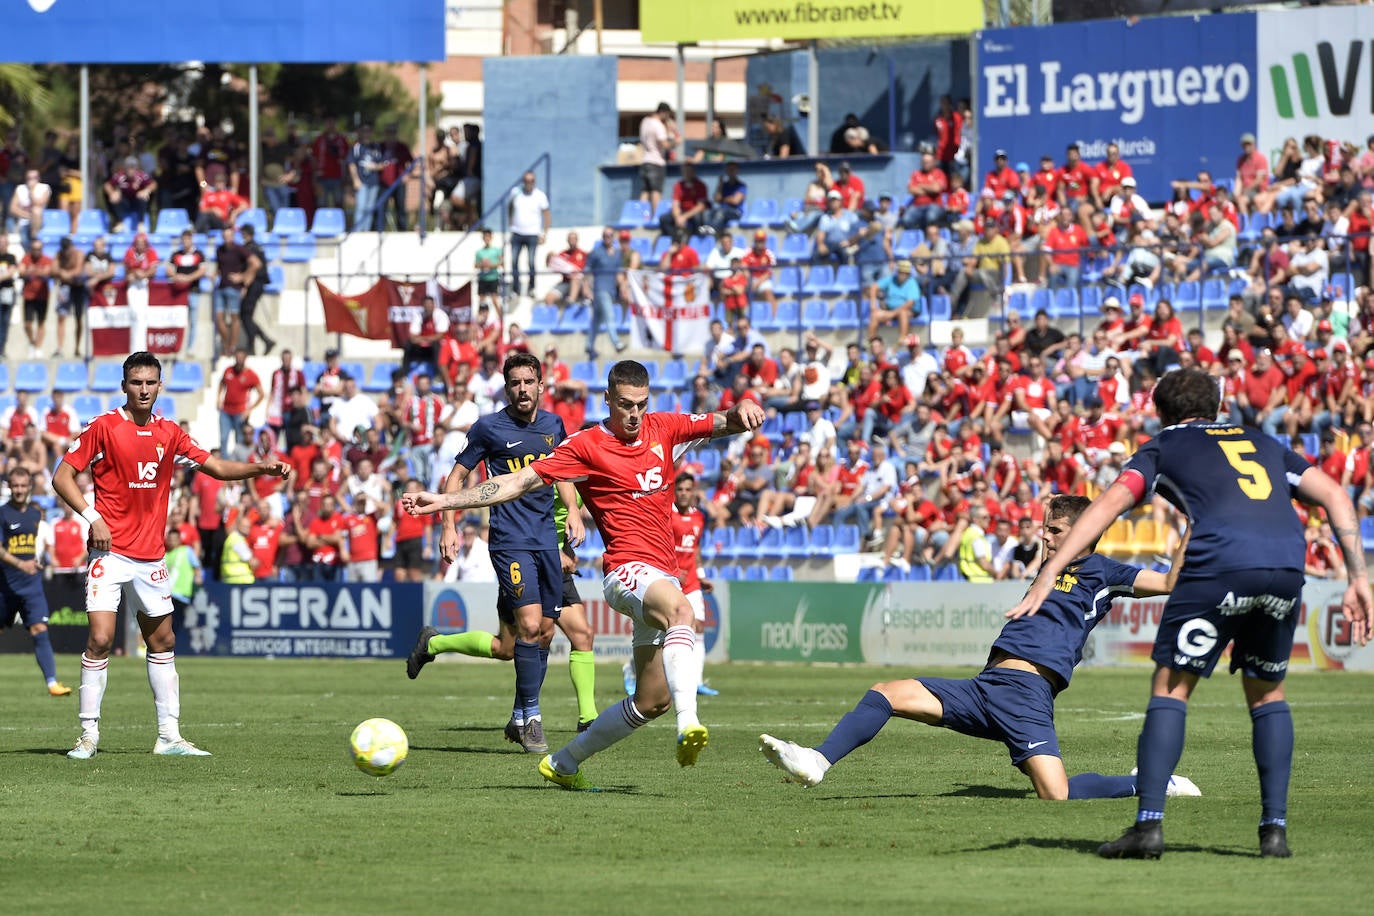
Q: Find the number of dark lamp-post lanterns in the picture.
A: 0